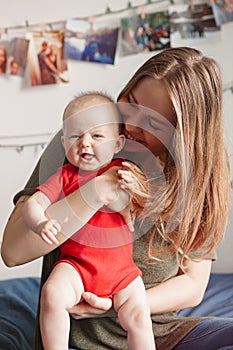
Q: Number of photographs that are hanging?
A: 6